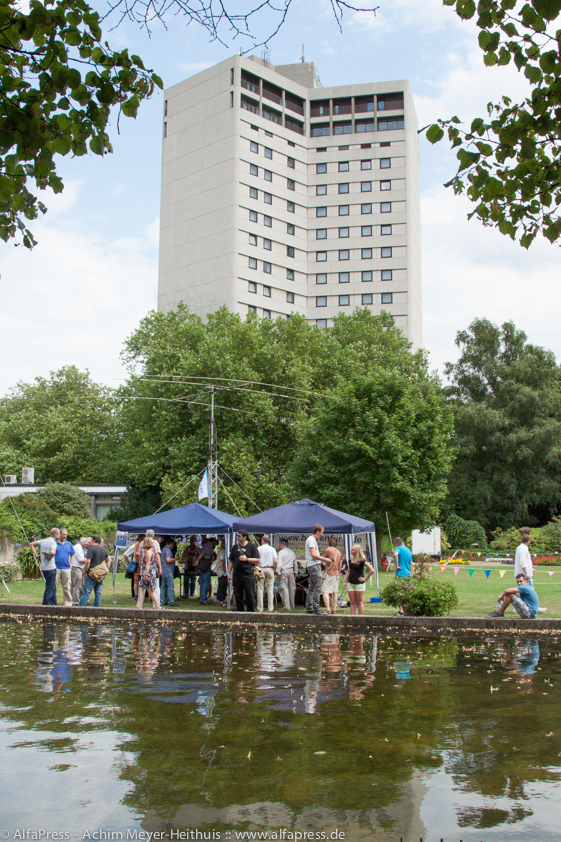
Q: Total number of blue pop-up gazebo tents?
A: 2